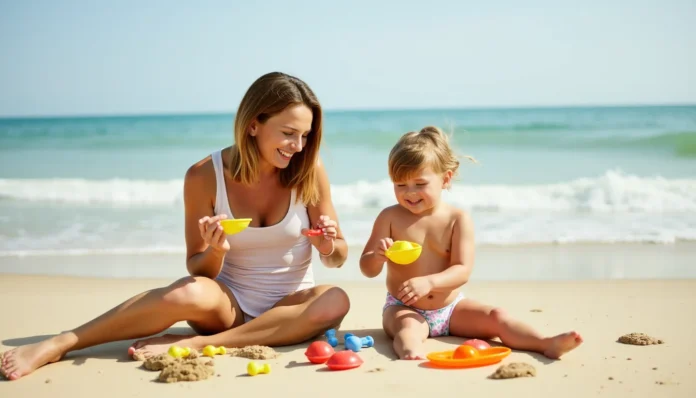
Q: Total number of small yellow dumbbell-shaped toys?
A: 3